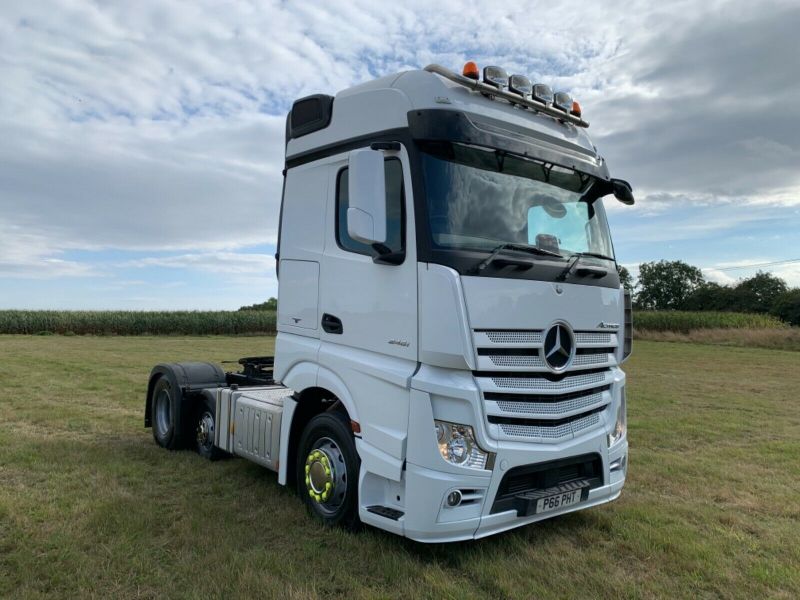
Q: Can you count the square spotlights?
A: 4